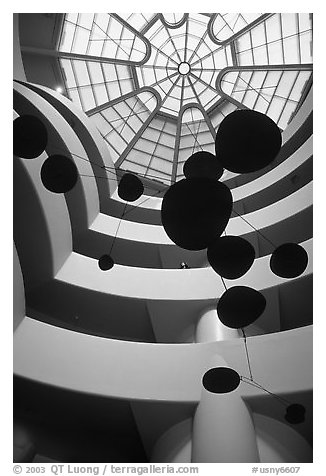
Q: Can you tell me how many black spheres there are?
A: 12